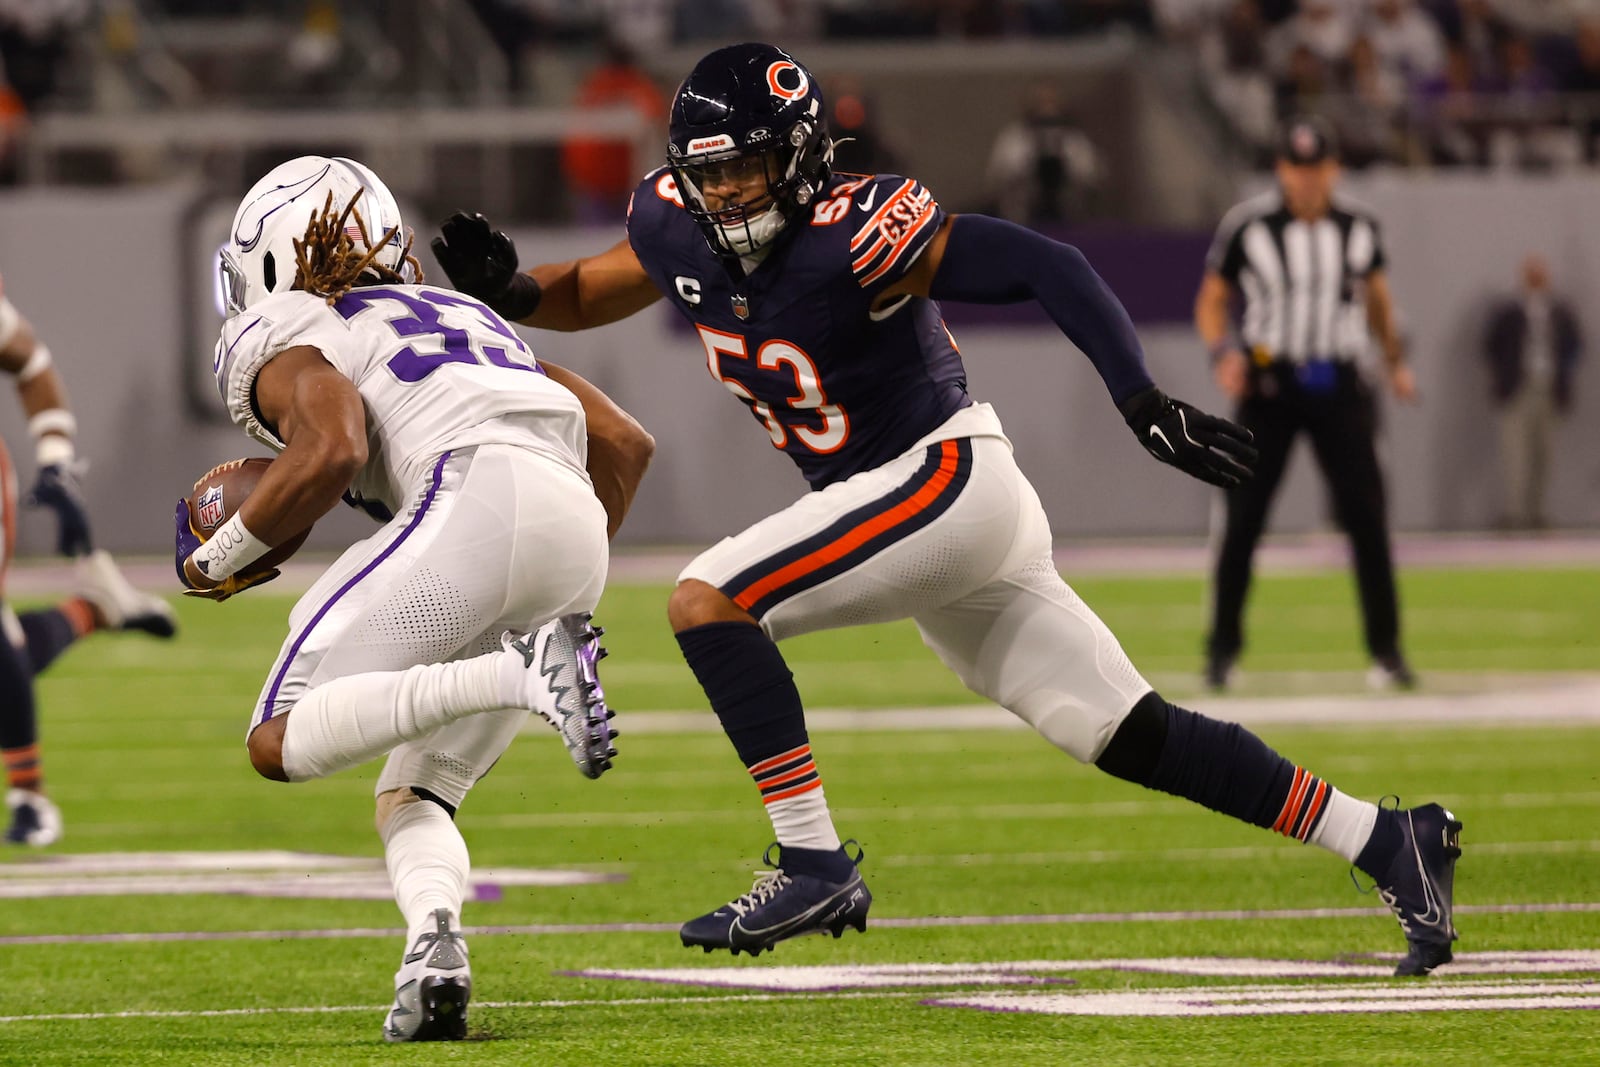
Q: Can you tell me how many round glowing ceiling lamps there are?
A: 0